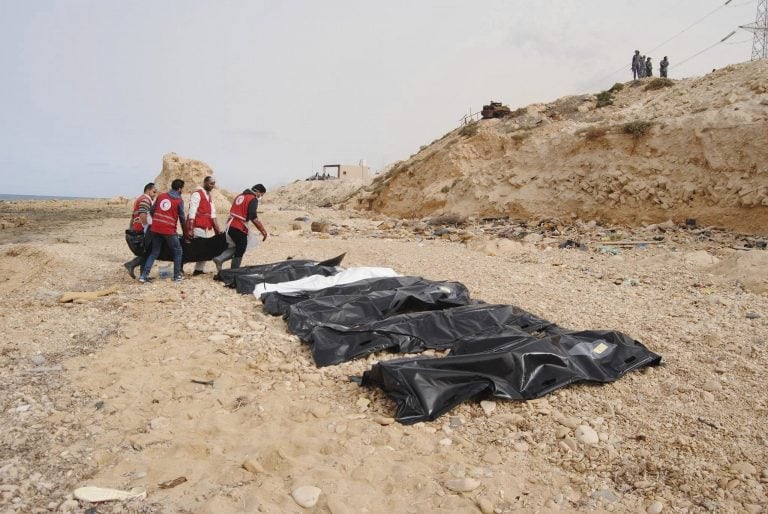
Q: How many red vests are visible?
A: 4